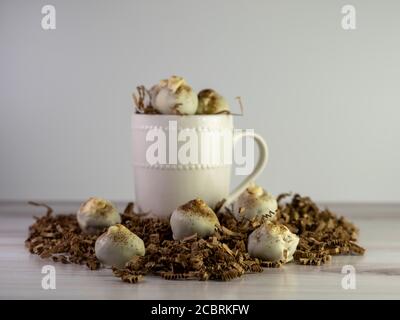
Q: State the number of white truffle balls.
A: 7